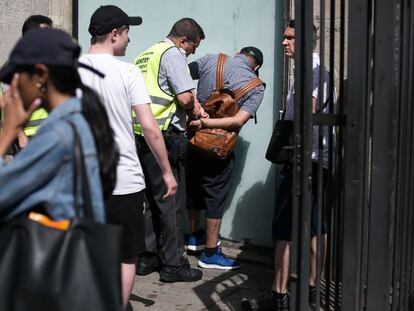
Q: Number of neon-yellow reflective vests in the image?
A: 2